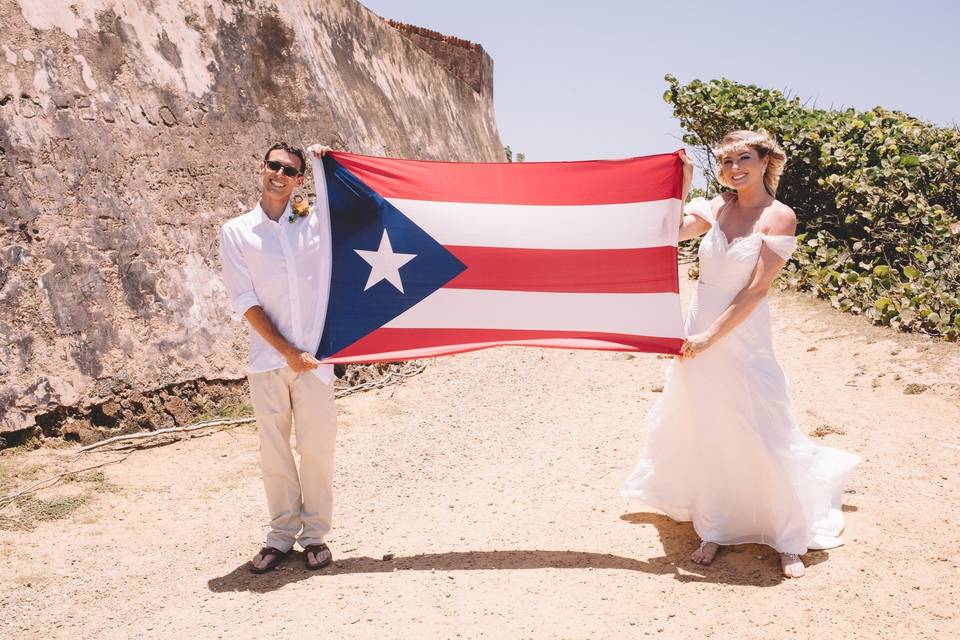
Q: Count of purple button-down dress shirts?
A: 0